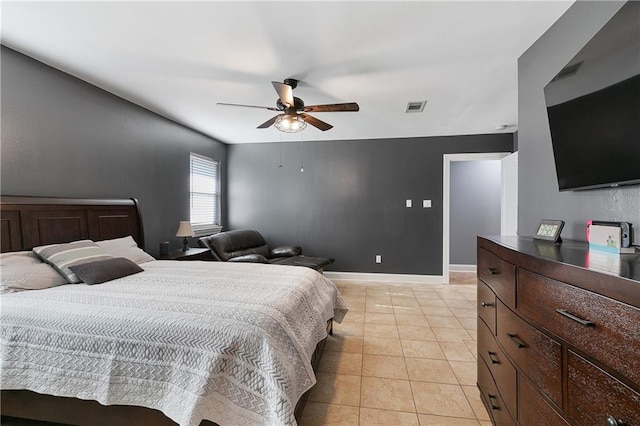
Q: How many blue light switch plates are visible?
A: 0